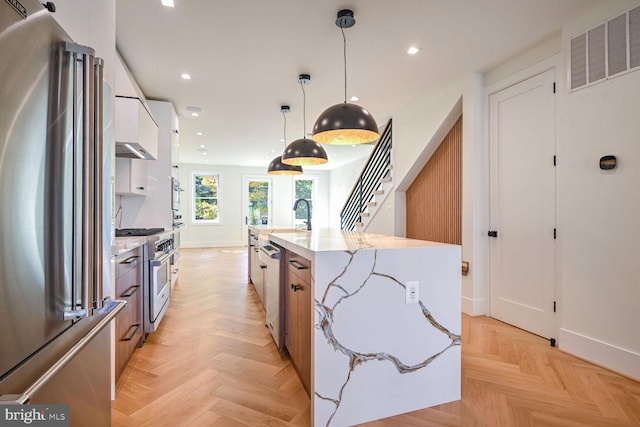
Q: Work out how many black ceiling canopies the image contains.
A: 3